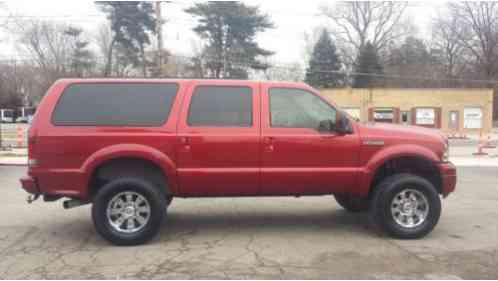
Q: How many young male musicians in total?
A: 0